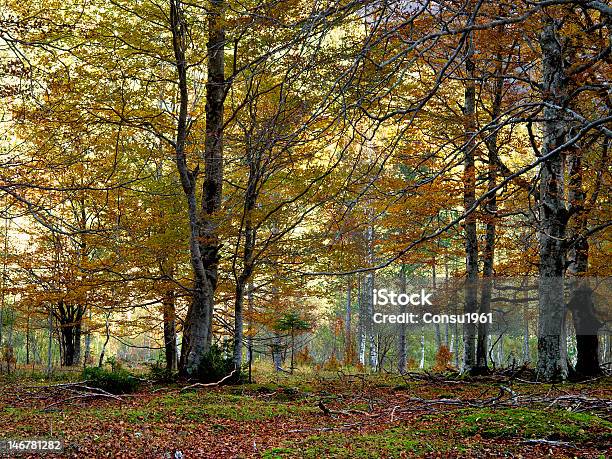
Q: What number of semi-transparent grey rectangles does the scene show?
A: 2